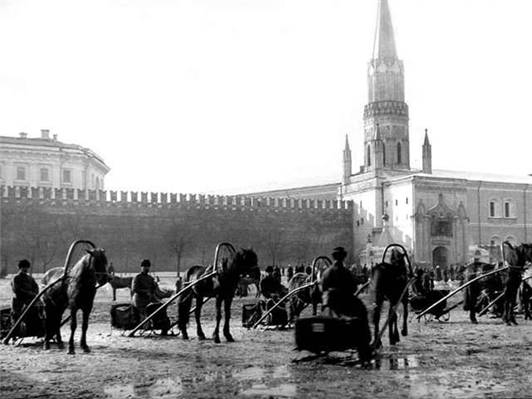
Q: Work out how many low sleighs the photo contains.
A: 5